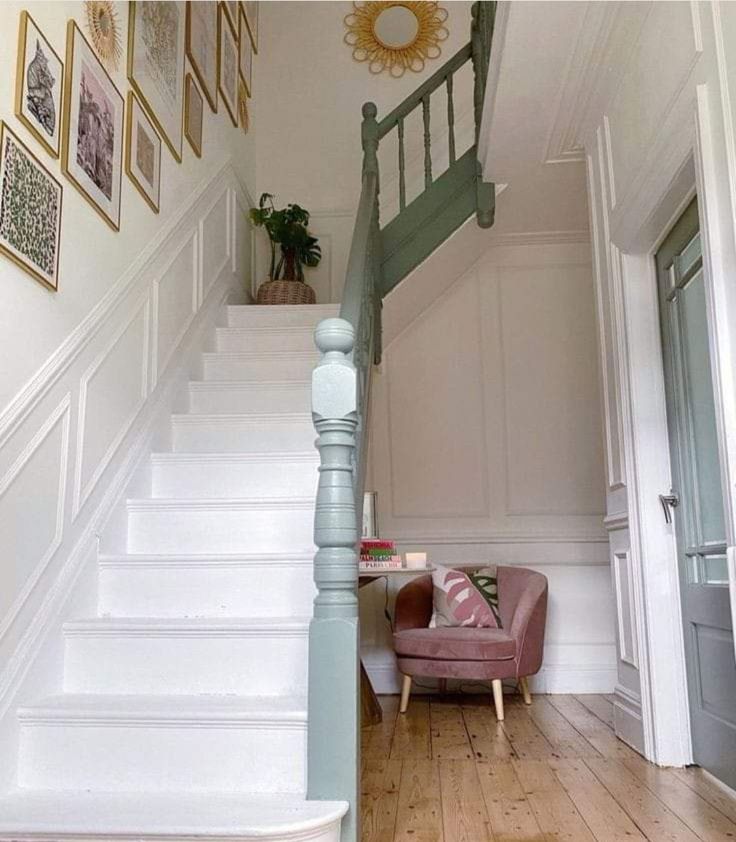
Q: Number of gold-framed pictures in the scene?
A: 11